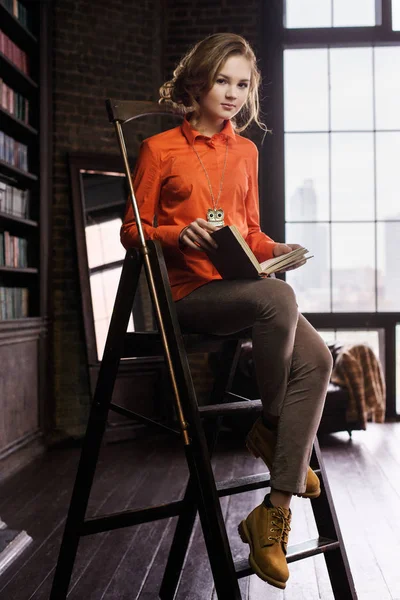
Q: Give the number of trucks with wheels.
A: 0